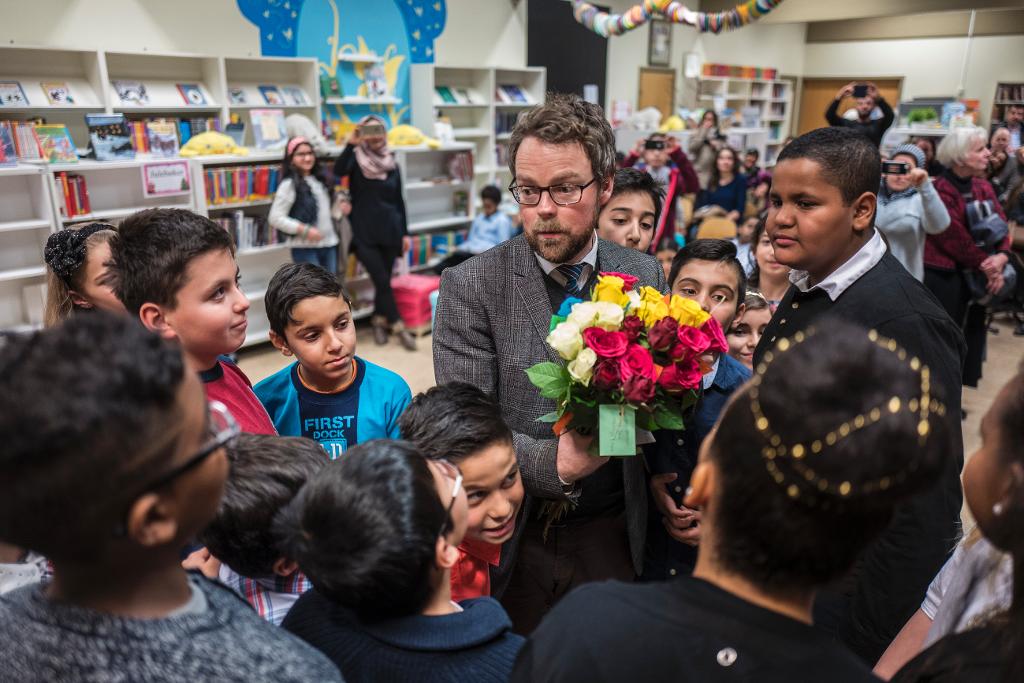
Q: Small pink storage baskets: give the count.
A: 1